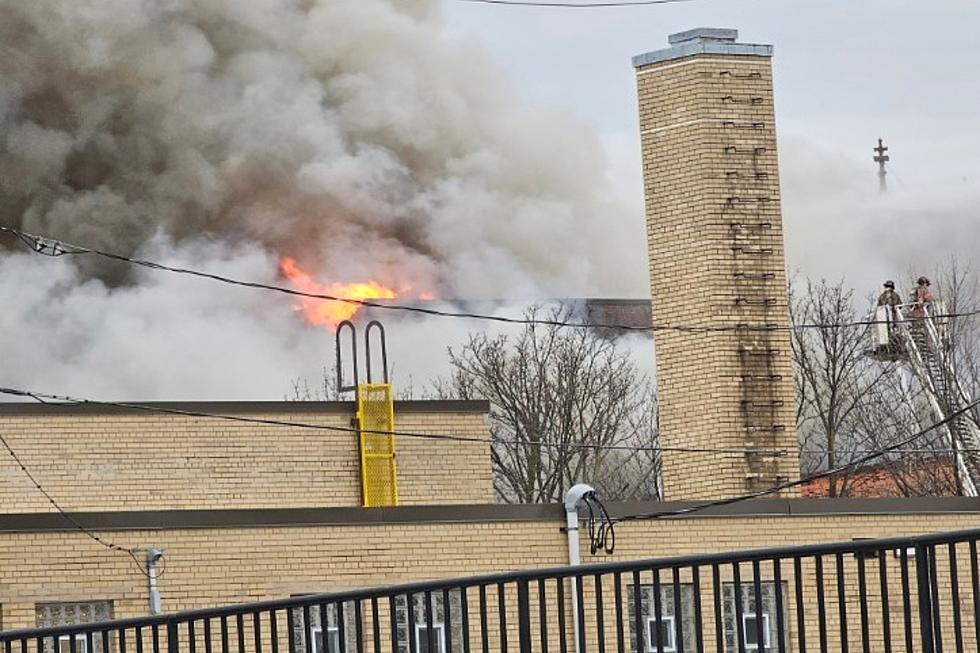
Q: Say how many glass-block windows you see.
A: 5